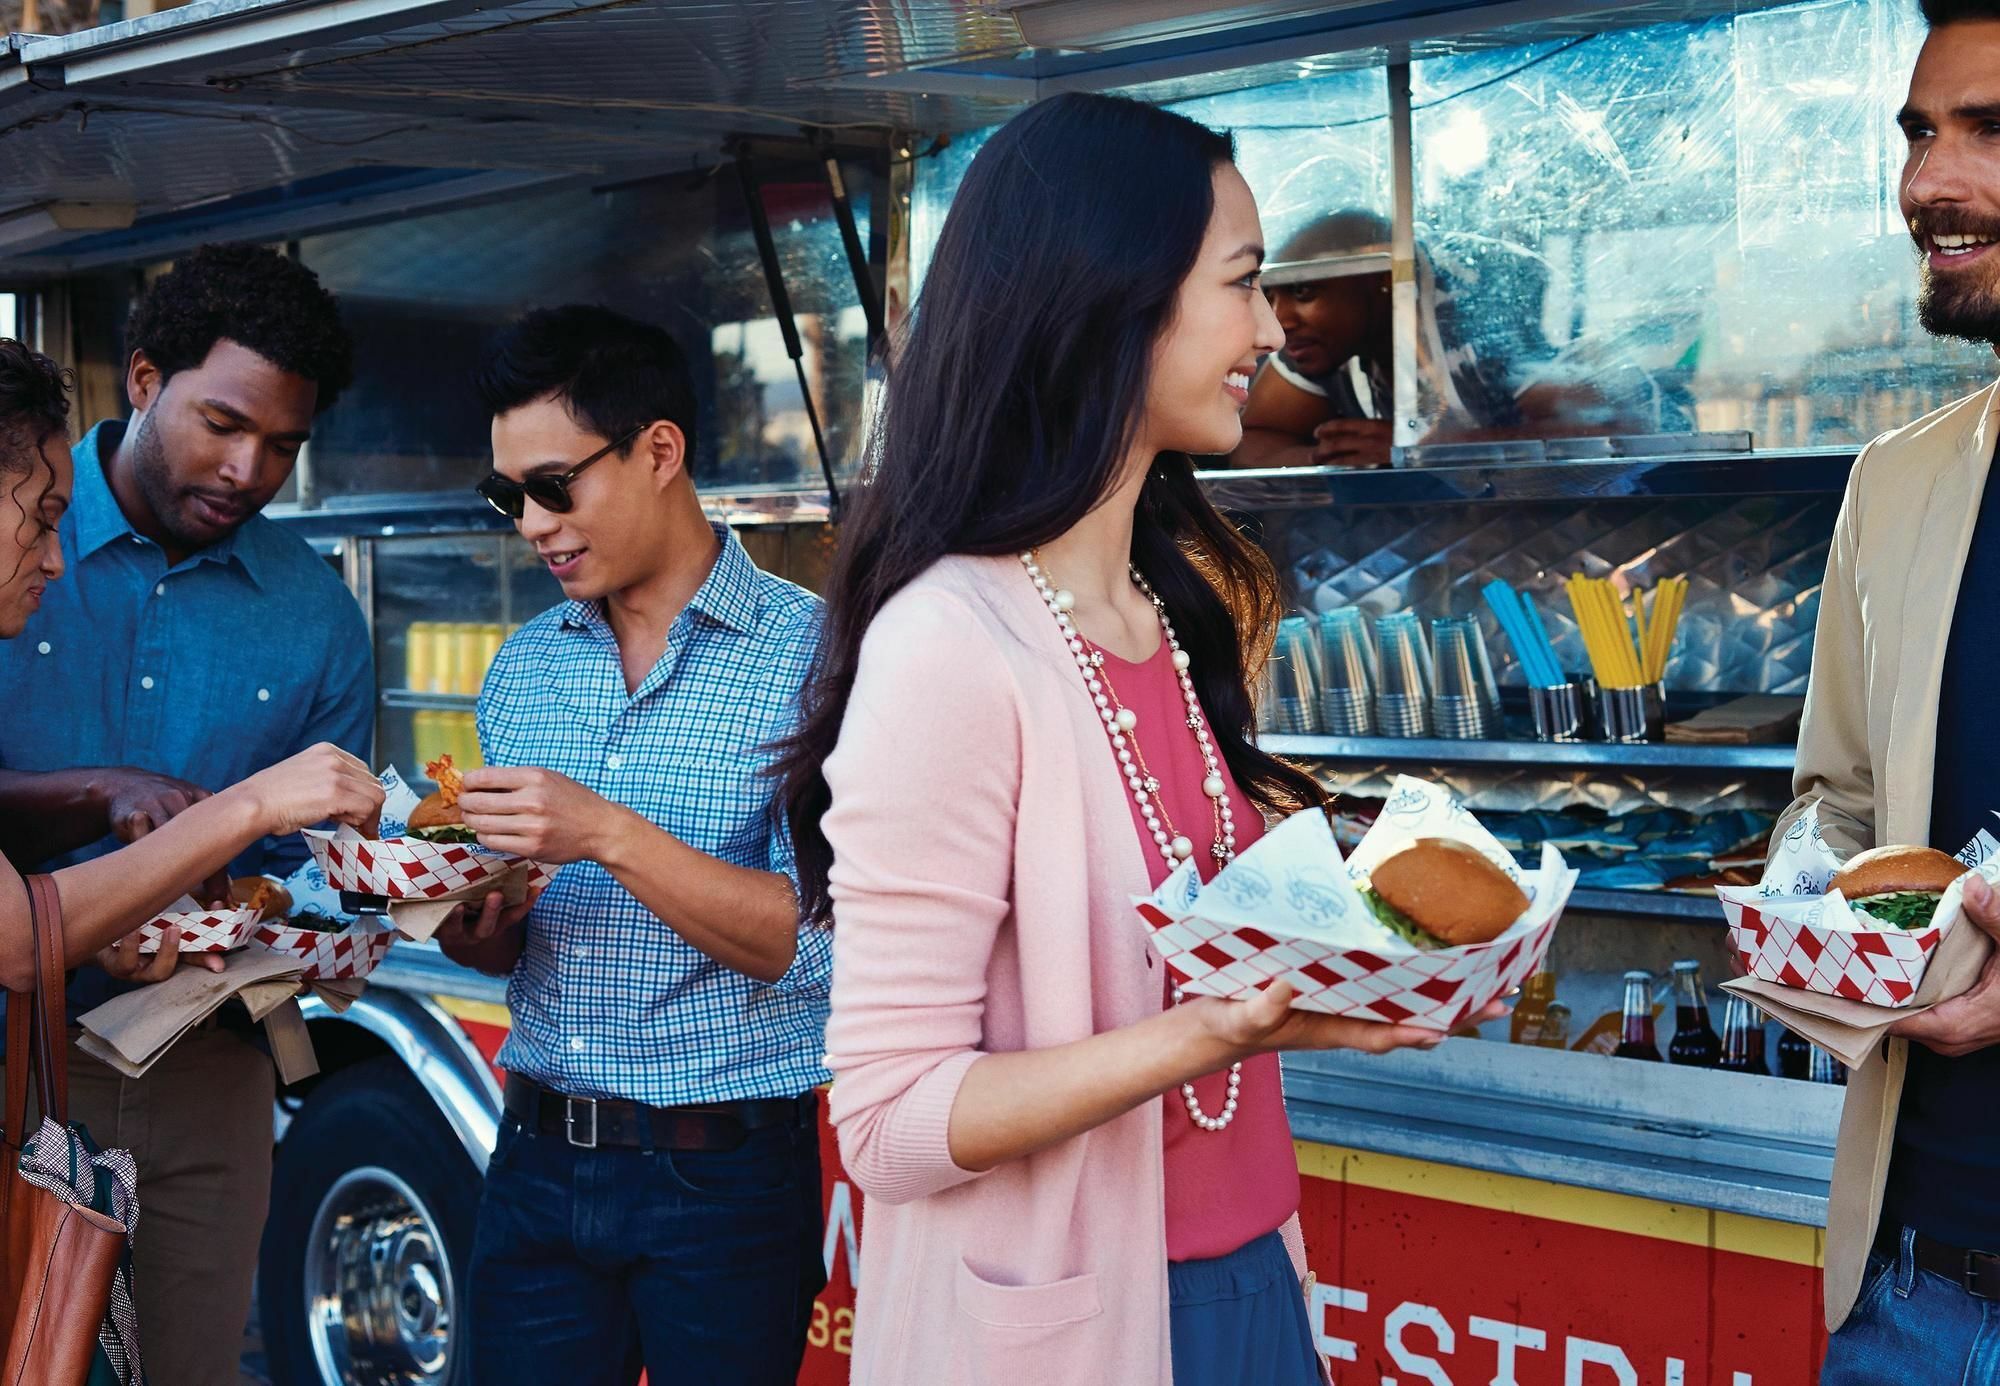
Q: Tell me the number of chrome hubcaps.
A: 1